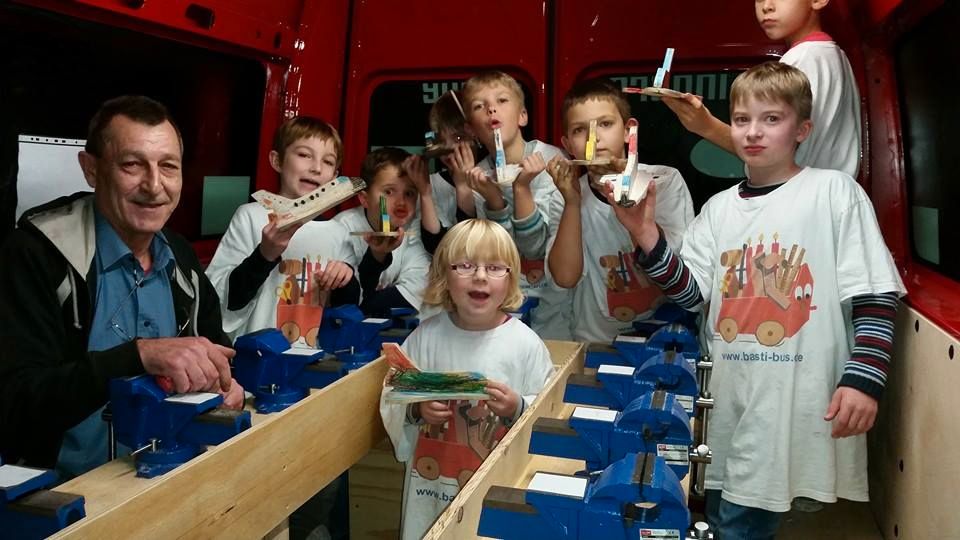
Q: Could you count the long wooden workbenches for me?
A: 2